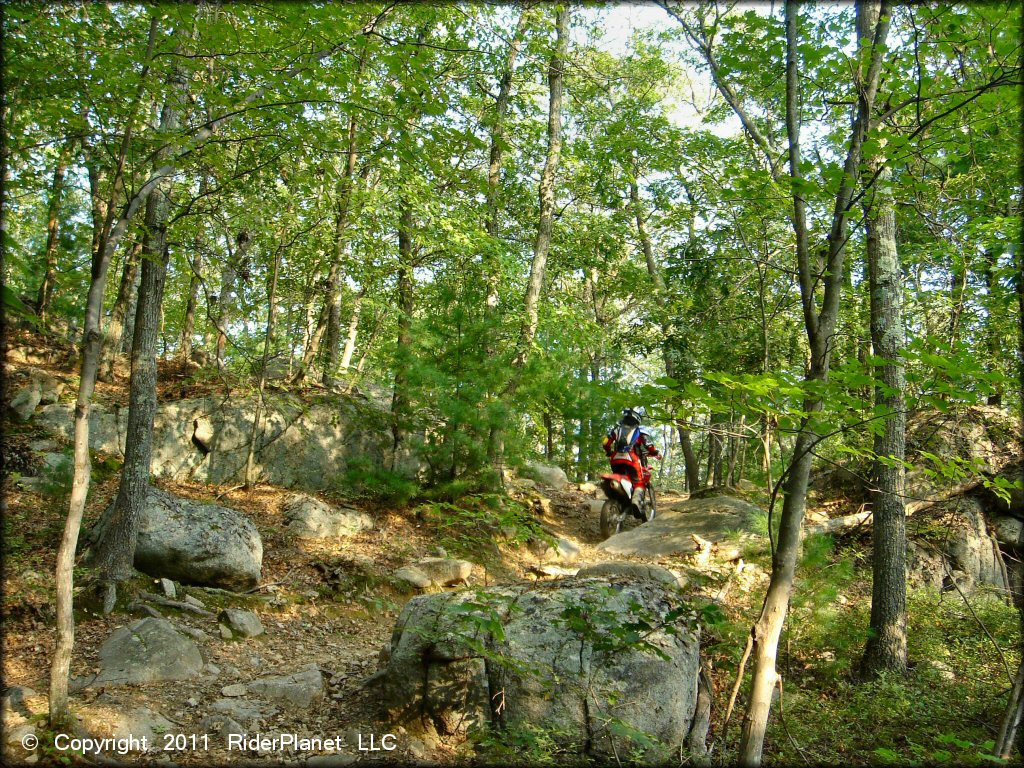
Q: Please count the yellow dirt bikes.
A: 0